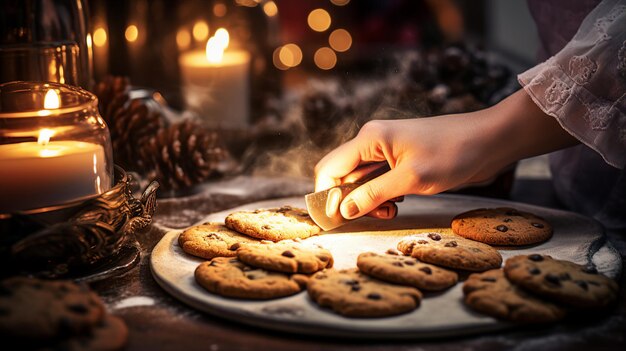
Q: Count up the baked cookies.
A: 12